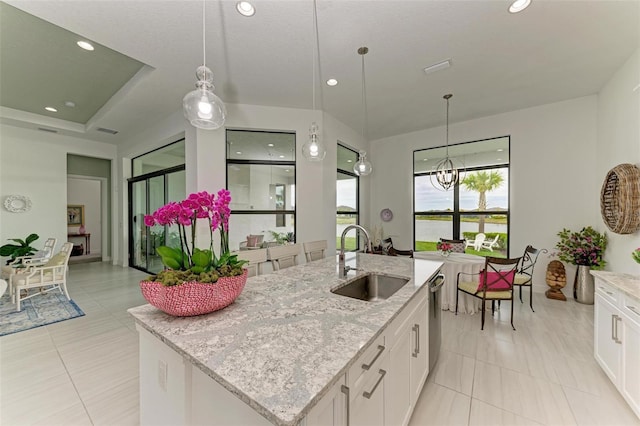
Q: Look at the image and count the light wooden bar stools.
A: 3